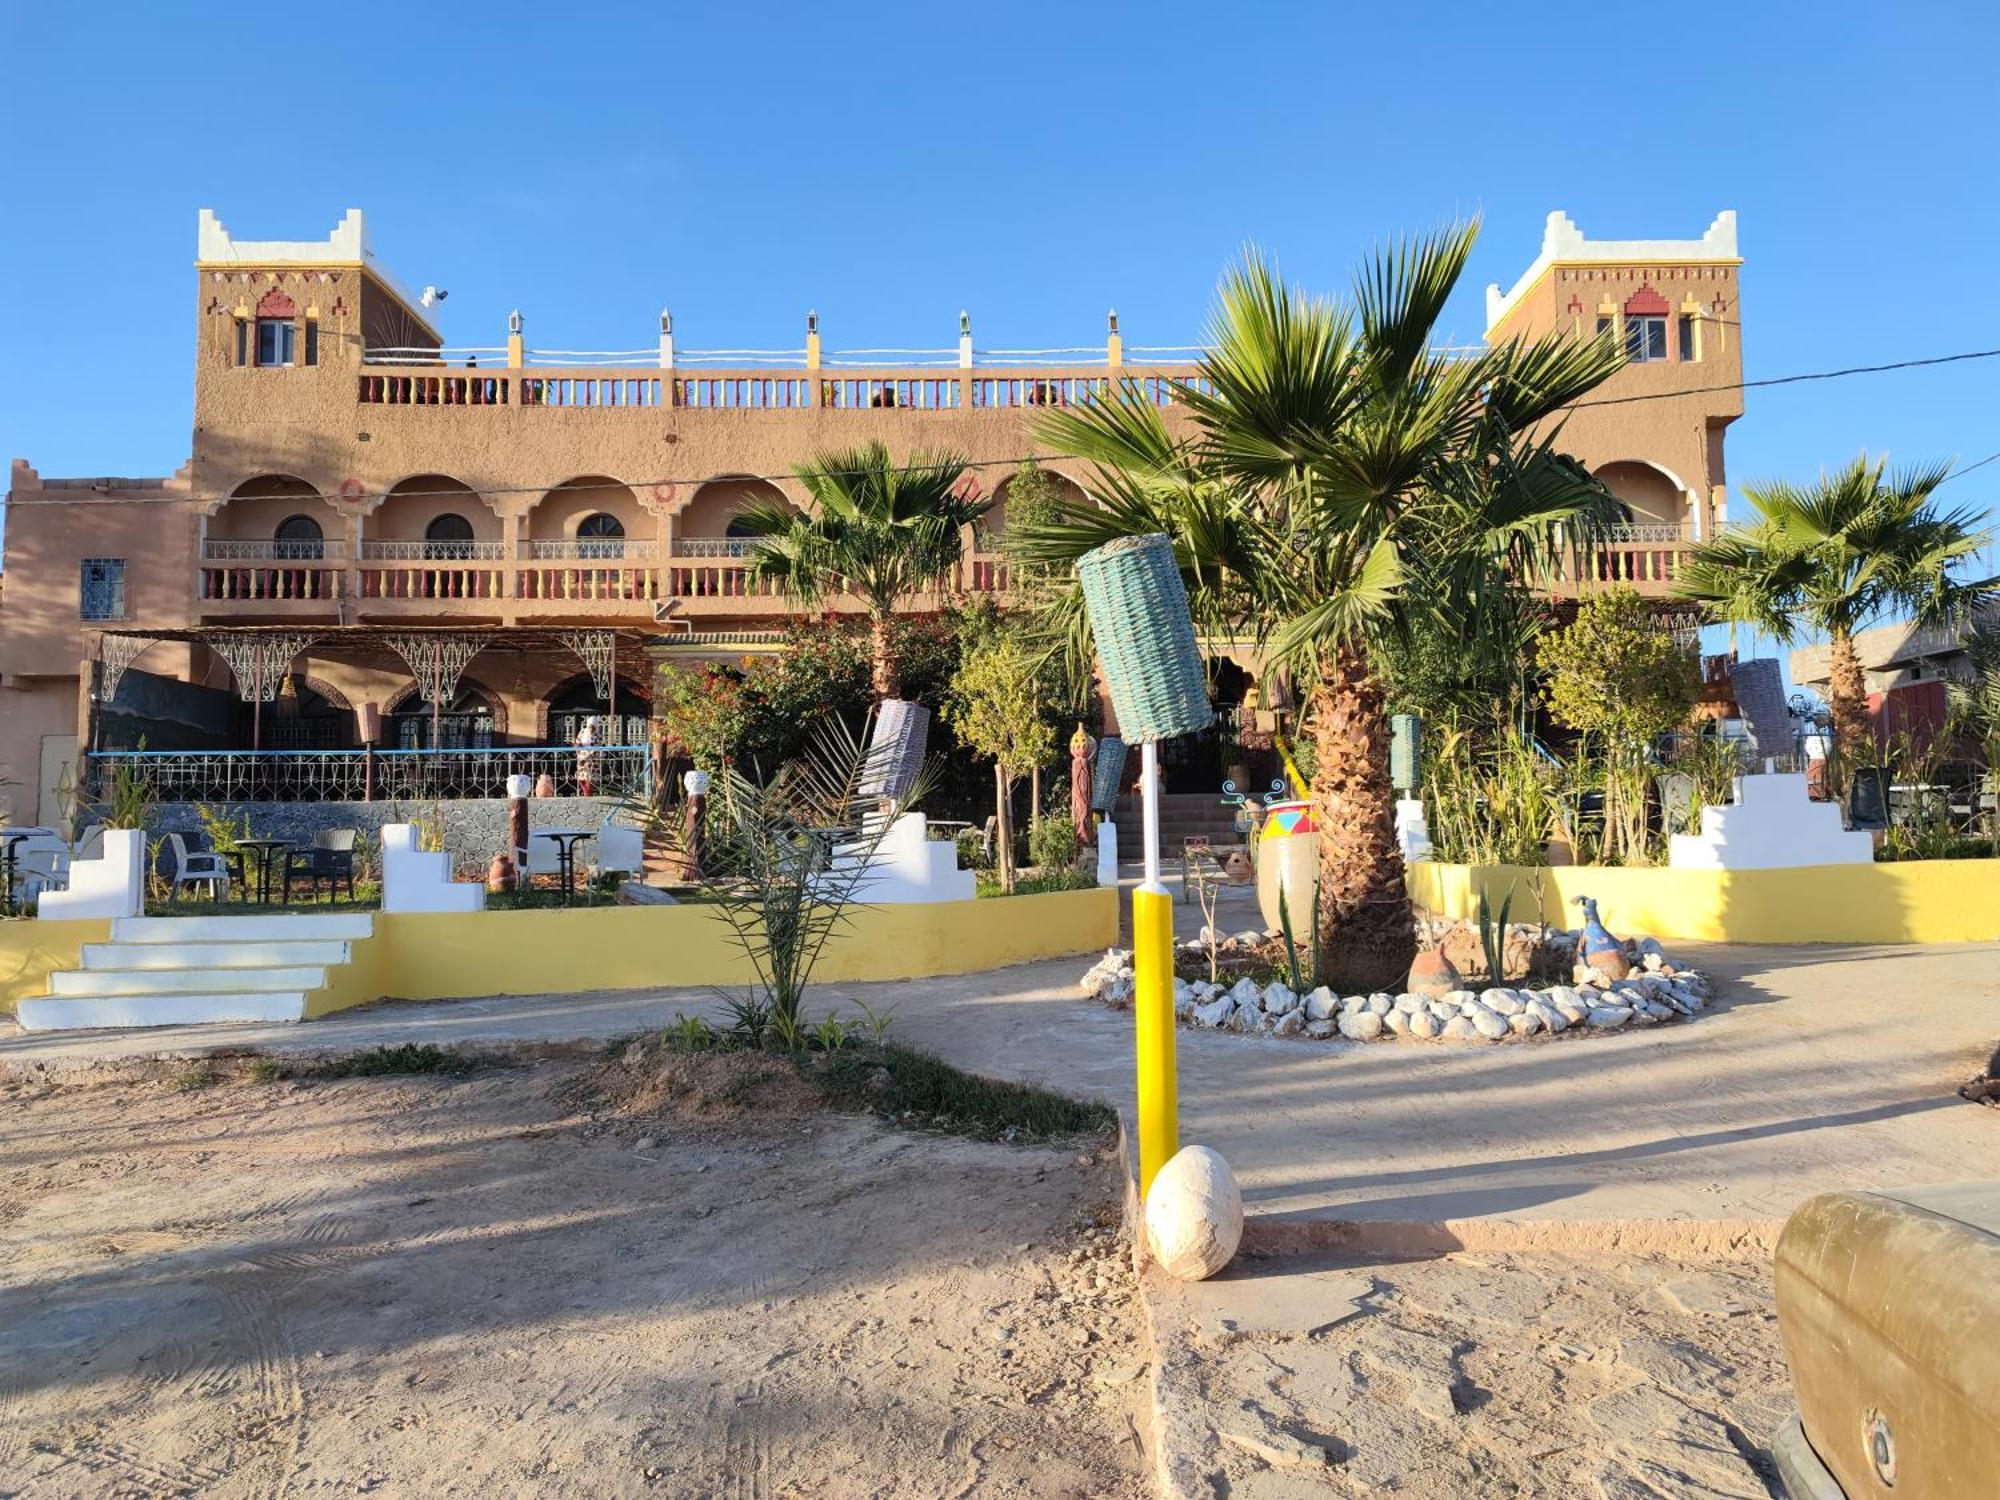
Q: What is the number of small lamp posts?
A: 5